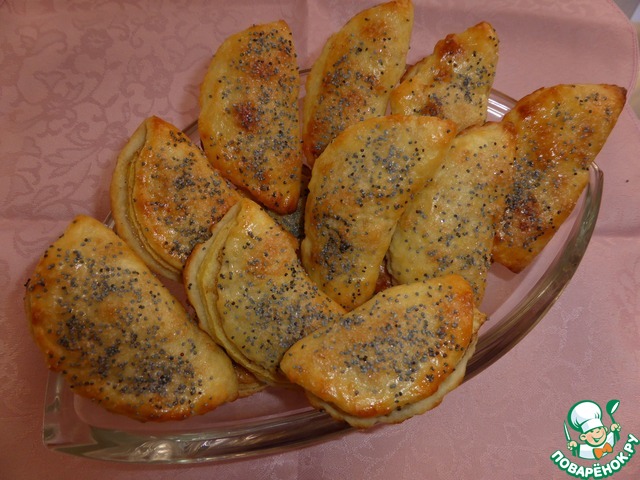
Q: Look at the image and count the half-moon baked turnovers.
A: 10